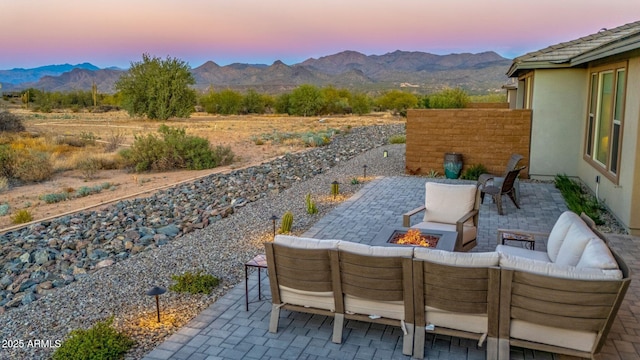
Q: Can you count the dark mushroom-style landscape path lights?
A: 4